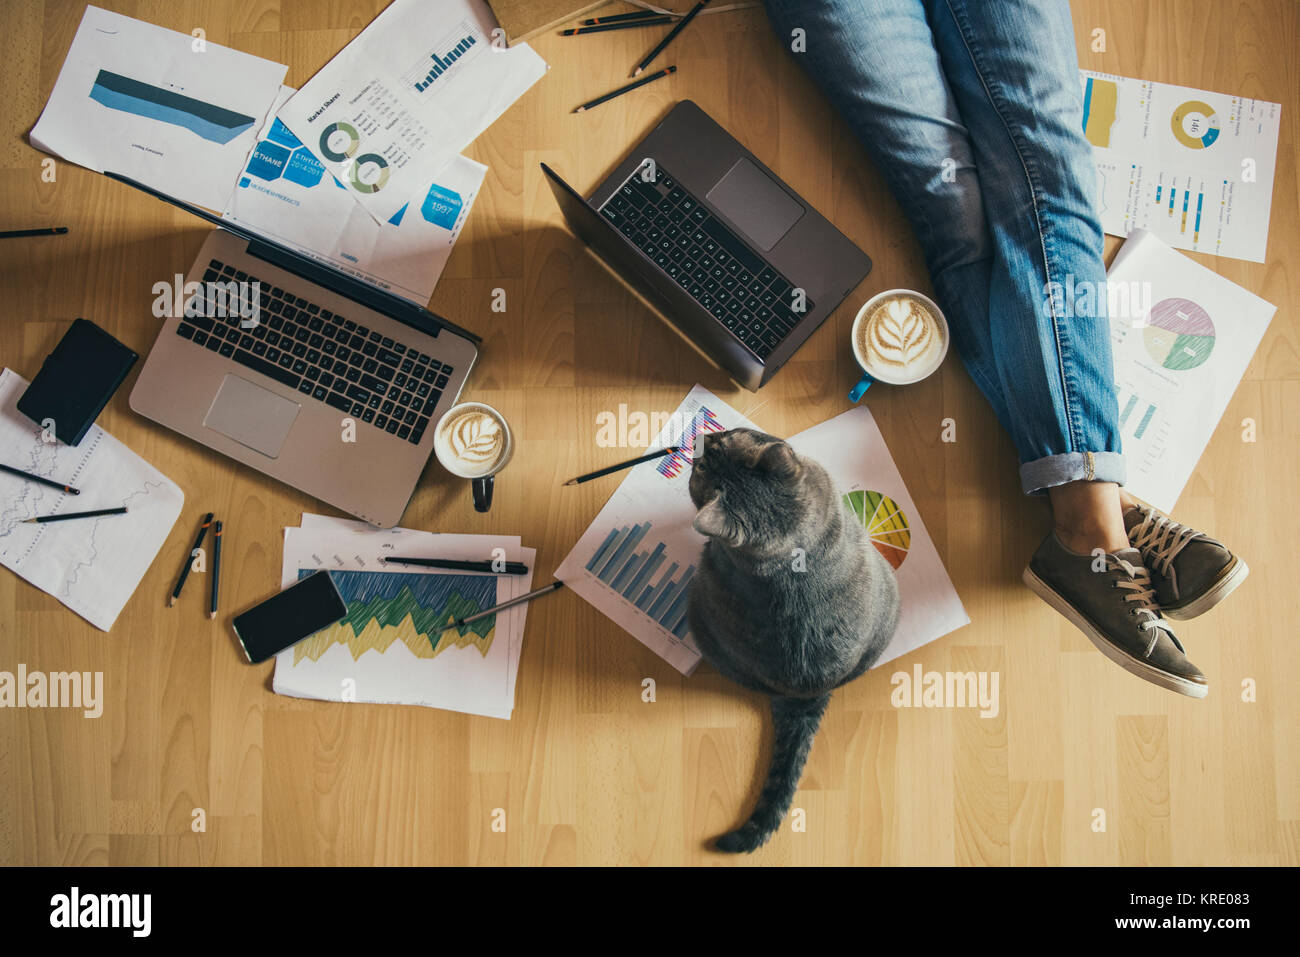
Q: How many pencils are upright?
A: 0